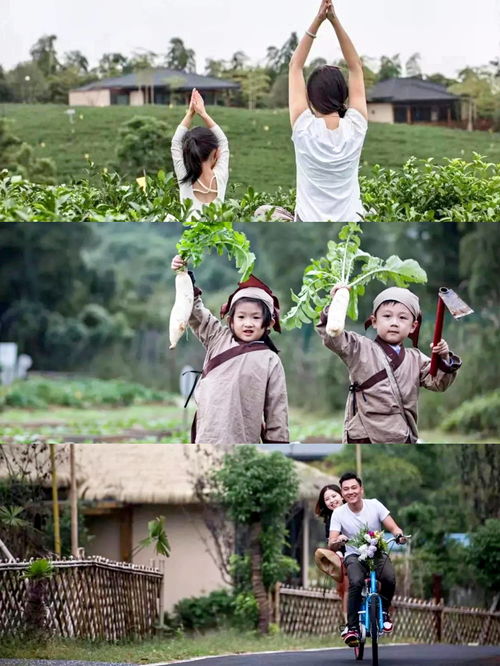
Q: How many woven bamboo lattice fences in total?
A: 2